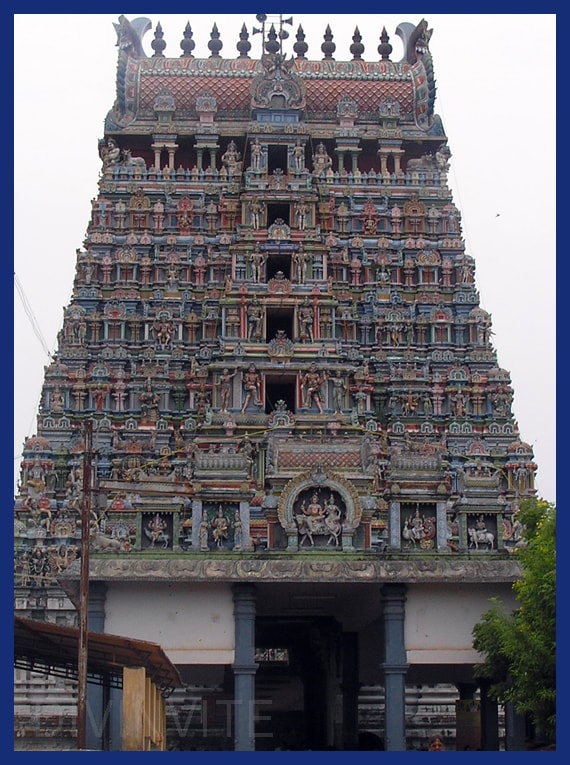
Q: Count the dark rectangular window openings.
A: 5